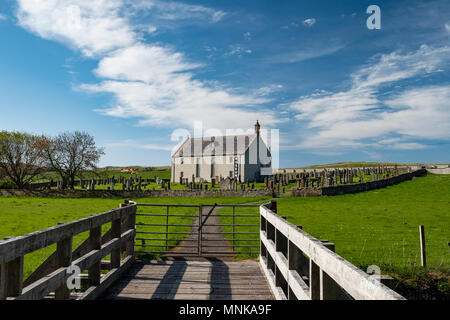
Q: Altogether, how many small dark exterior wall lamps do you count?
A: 0